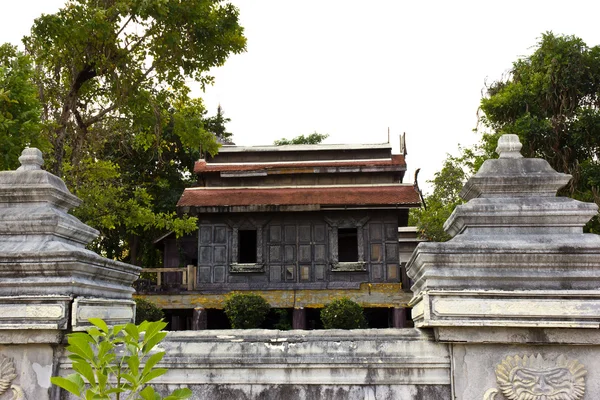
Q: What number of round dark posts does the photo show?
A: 3